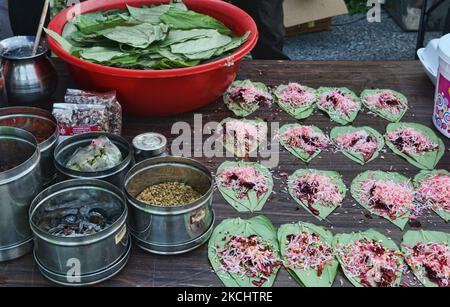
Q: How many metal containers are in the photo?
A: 7